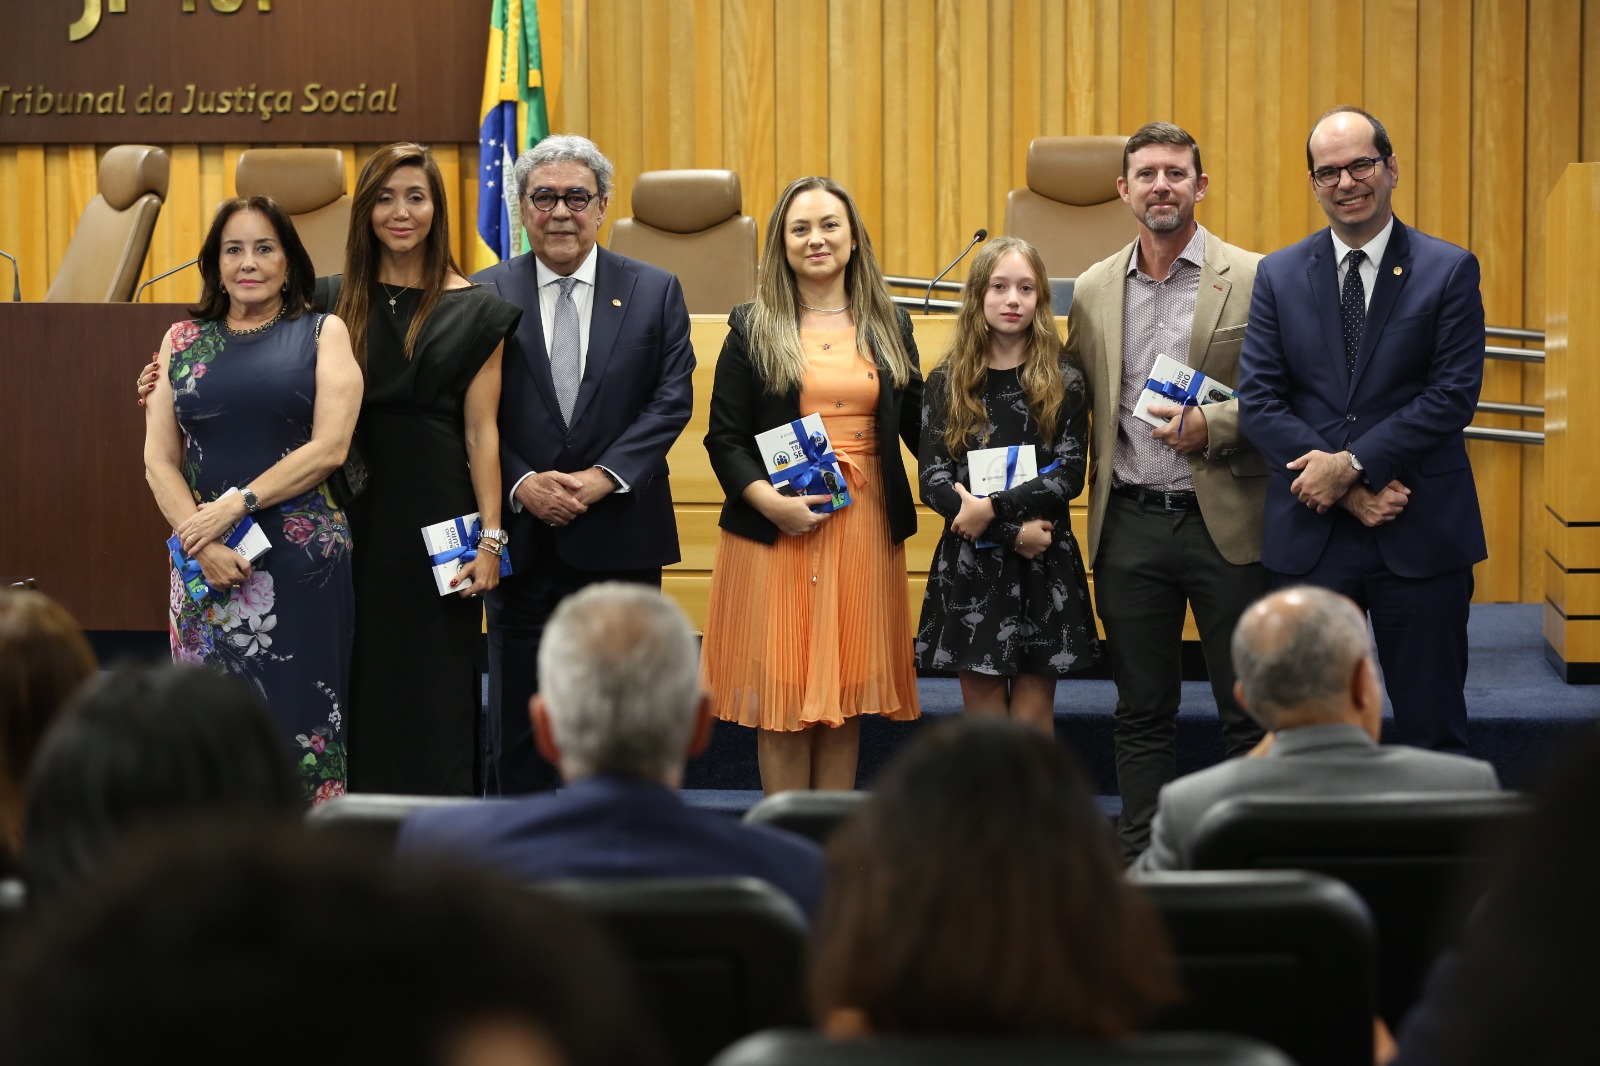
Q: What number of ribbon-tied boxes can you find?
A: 5